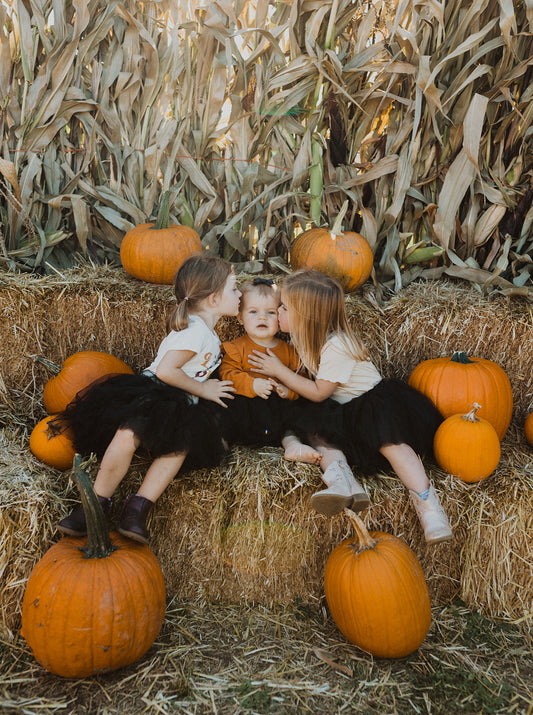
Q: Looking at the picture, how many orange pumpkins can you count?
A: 9